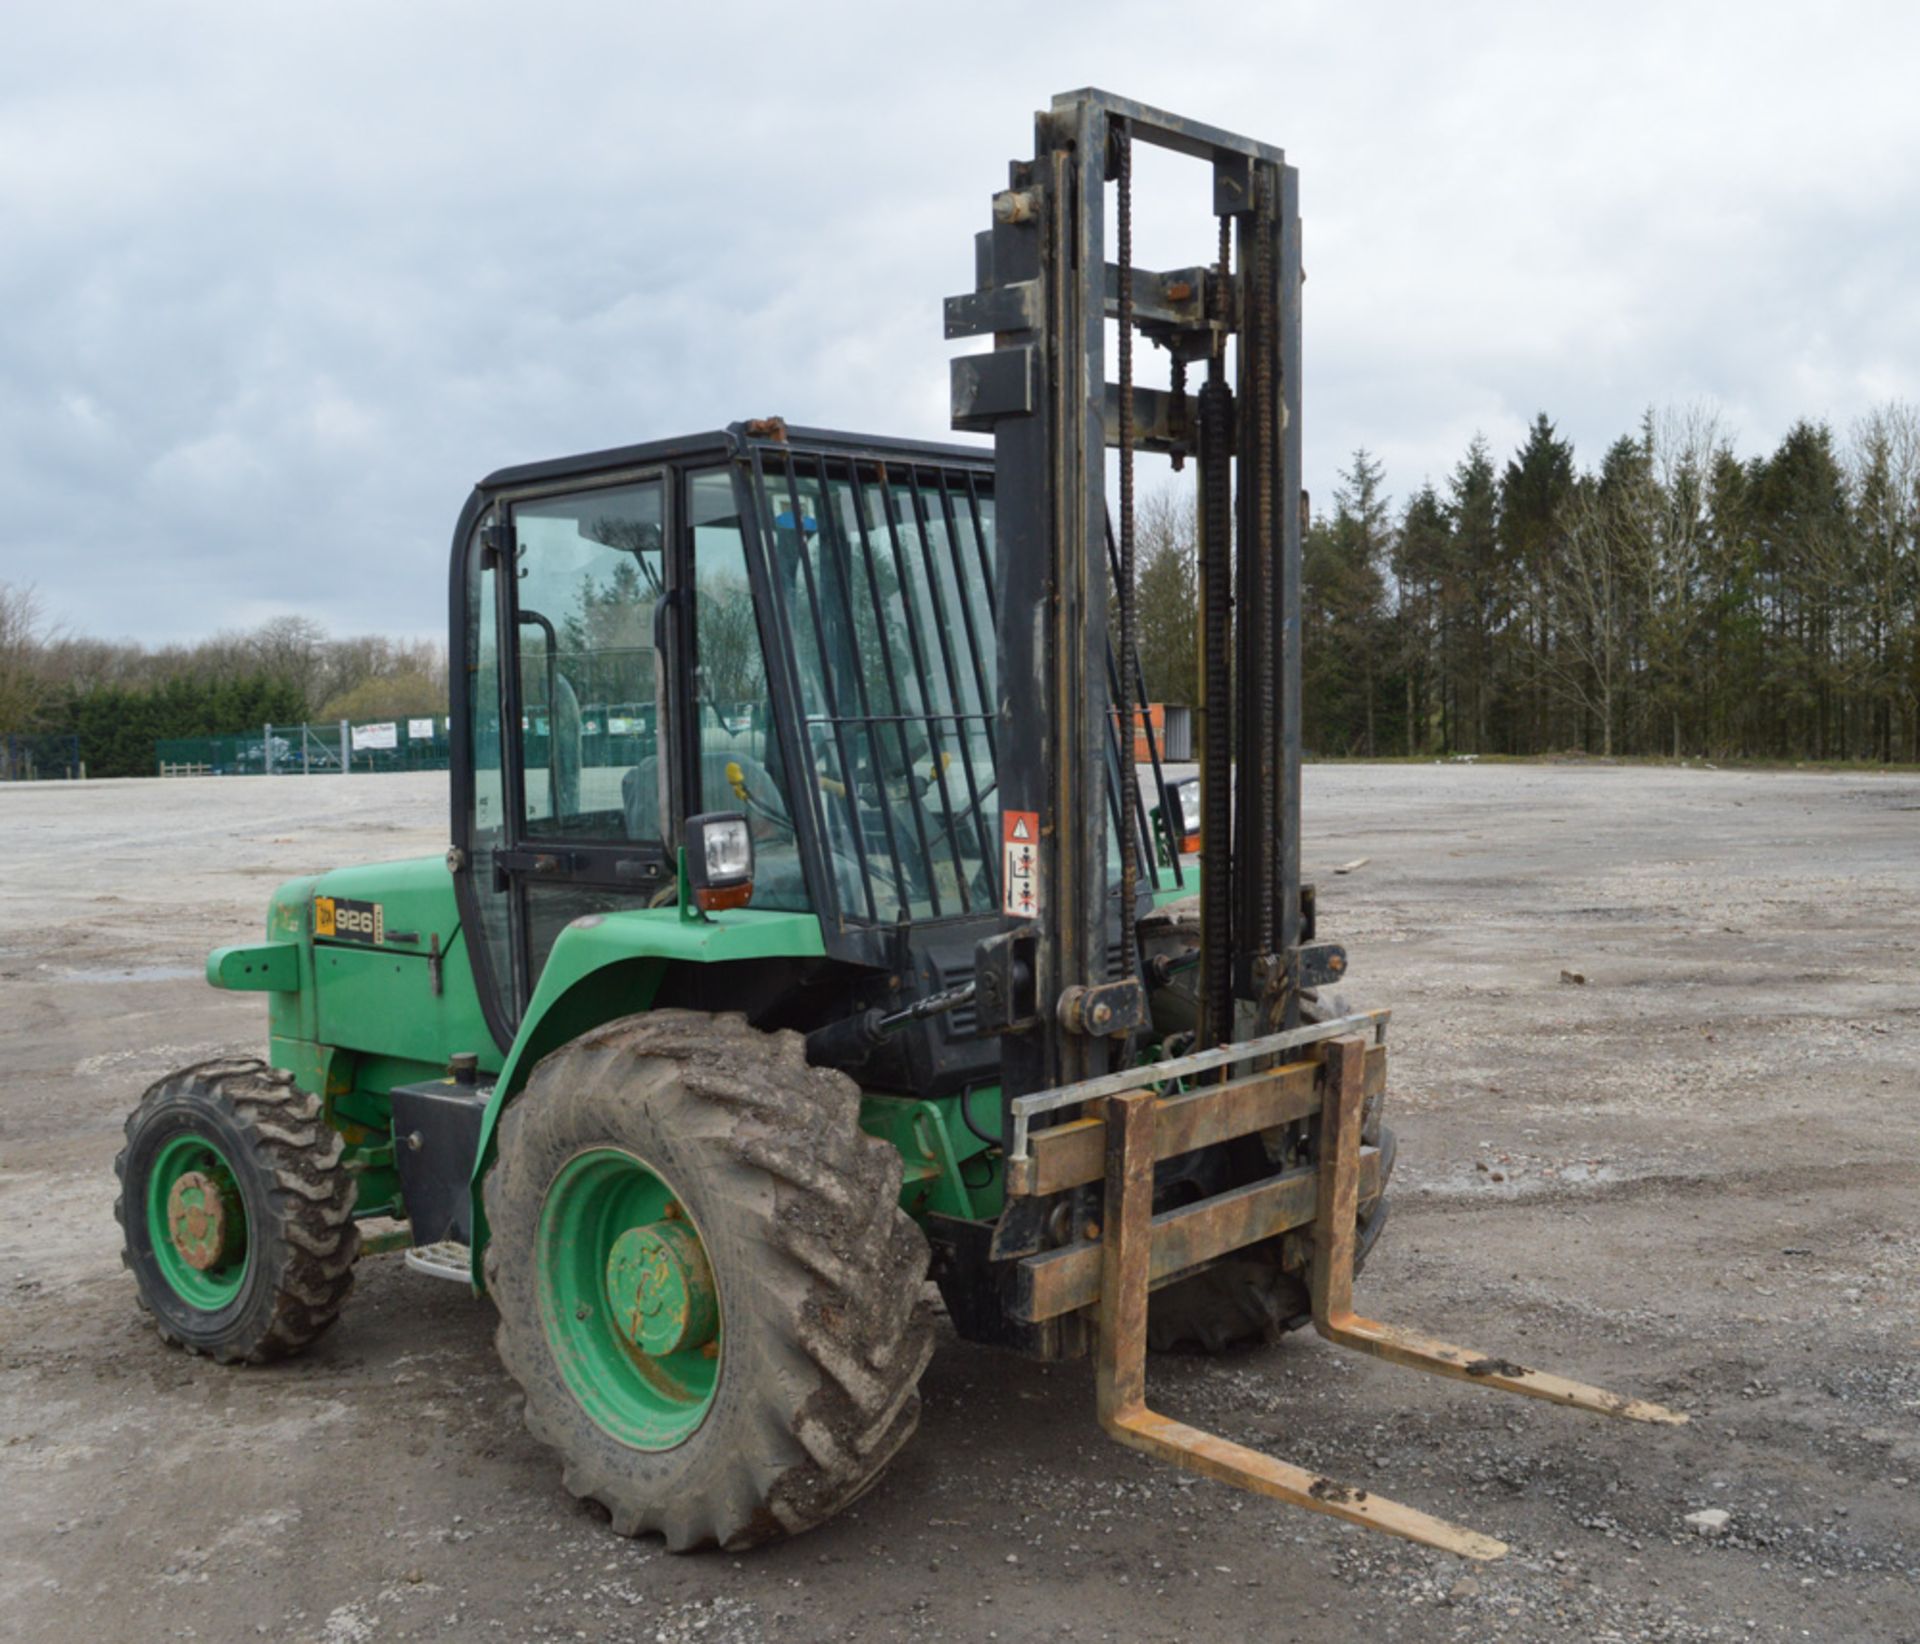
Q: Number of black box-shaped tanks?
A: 1